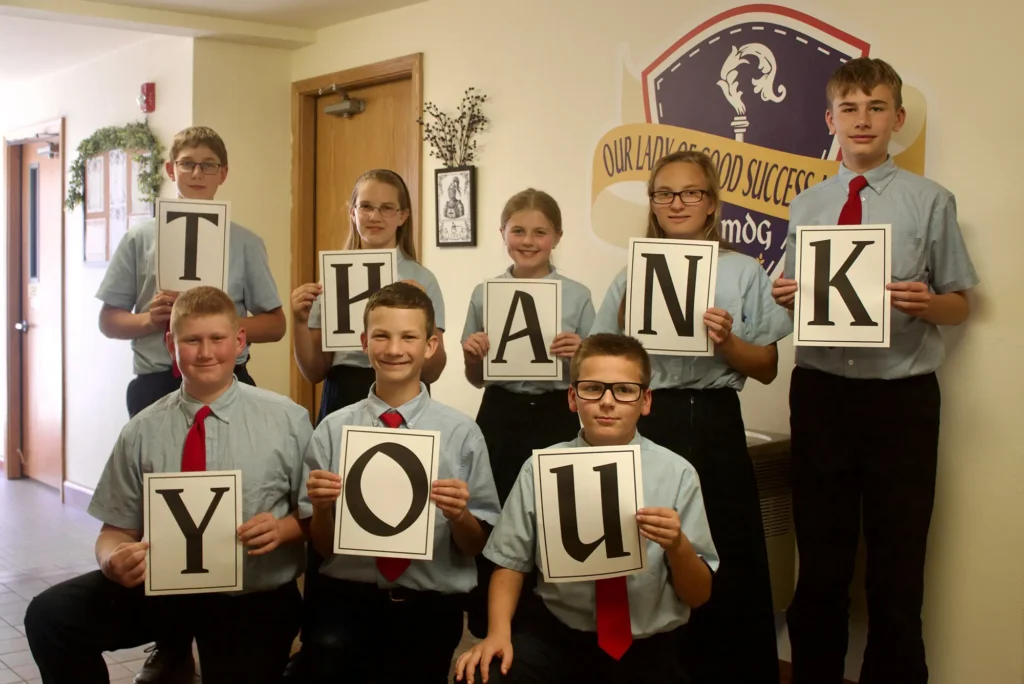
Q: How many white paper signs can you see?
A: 8